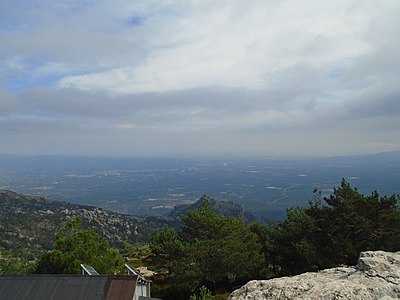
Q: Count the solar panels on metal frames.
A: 2